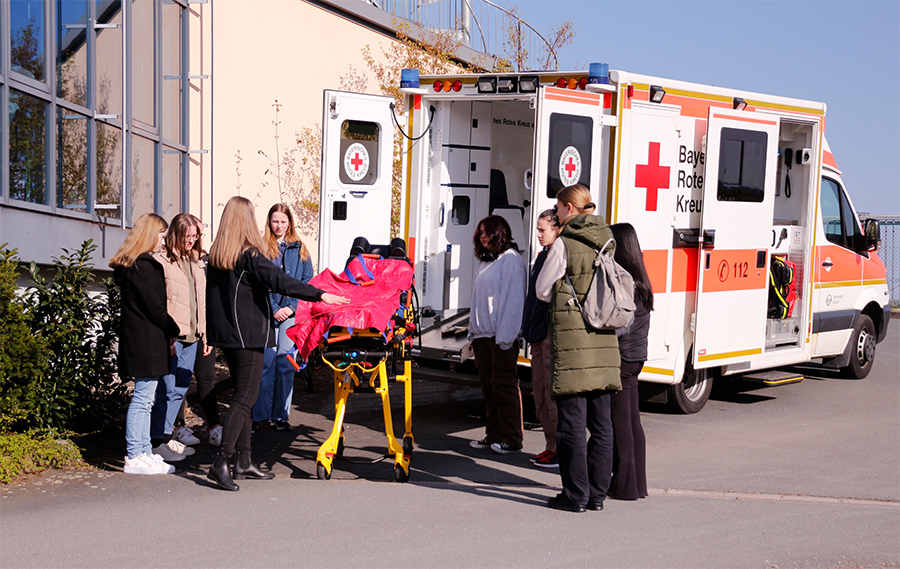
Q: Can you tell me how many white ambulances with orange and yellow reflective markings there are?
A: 1